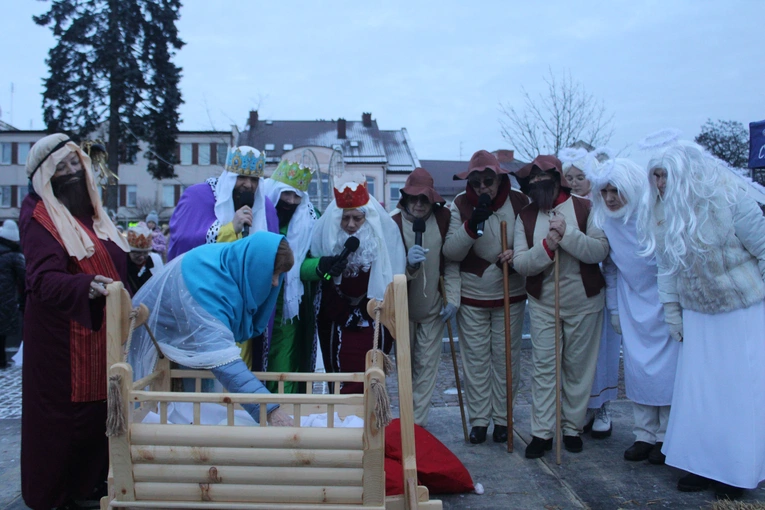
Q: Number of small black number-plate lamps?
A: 0